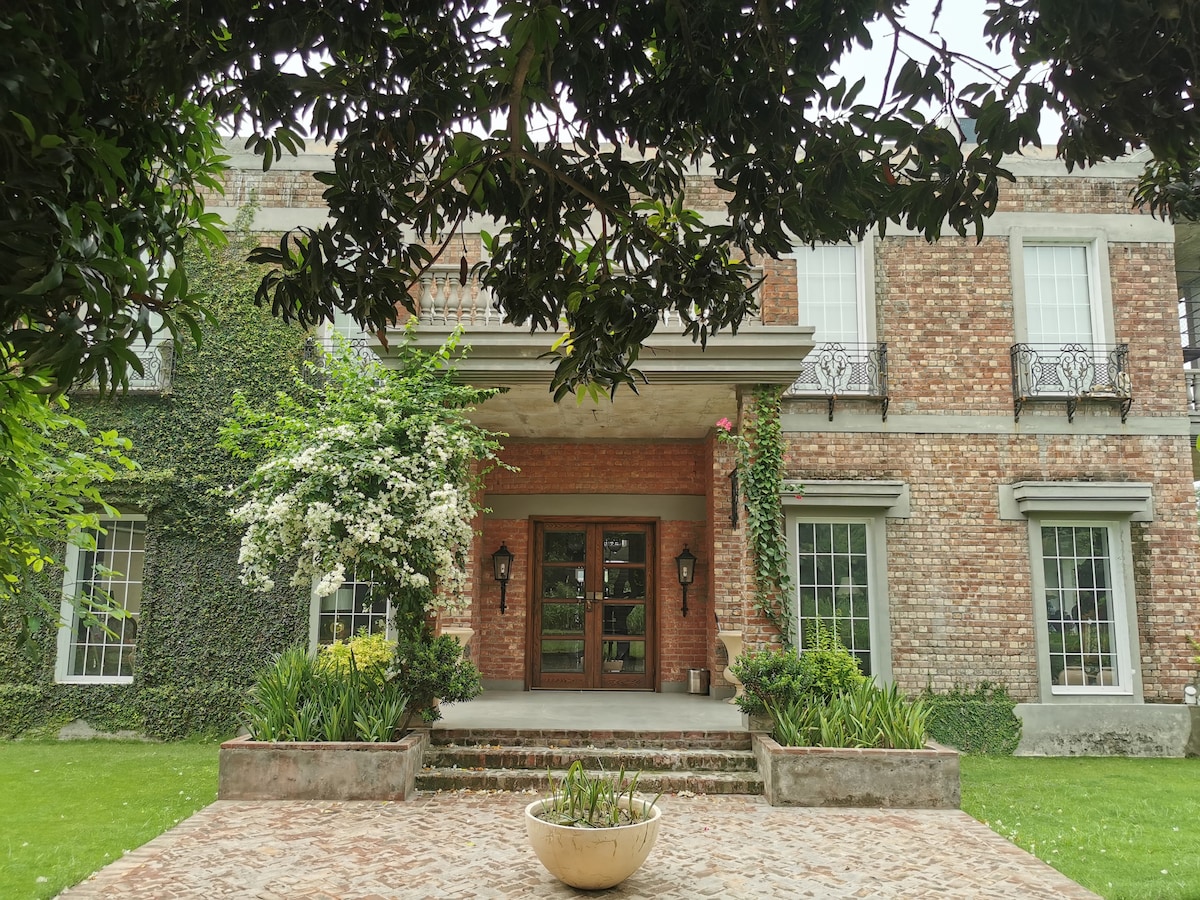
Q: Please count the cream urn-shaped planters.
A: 2